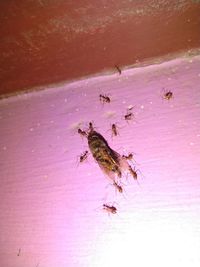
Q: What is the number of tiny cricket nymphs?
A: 0